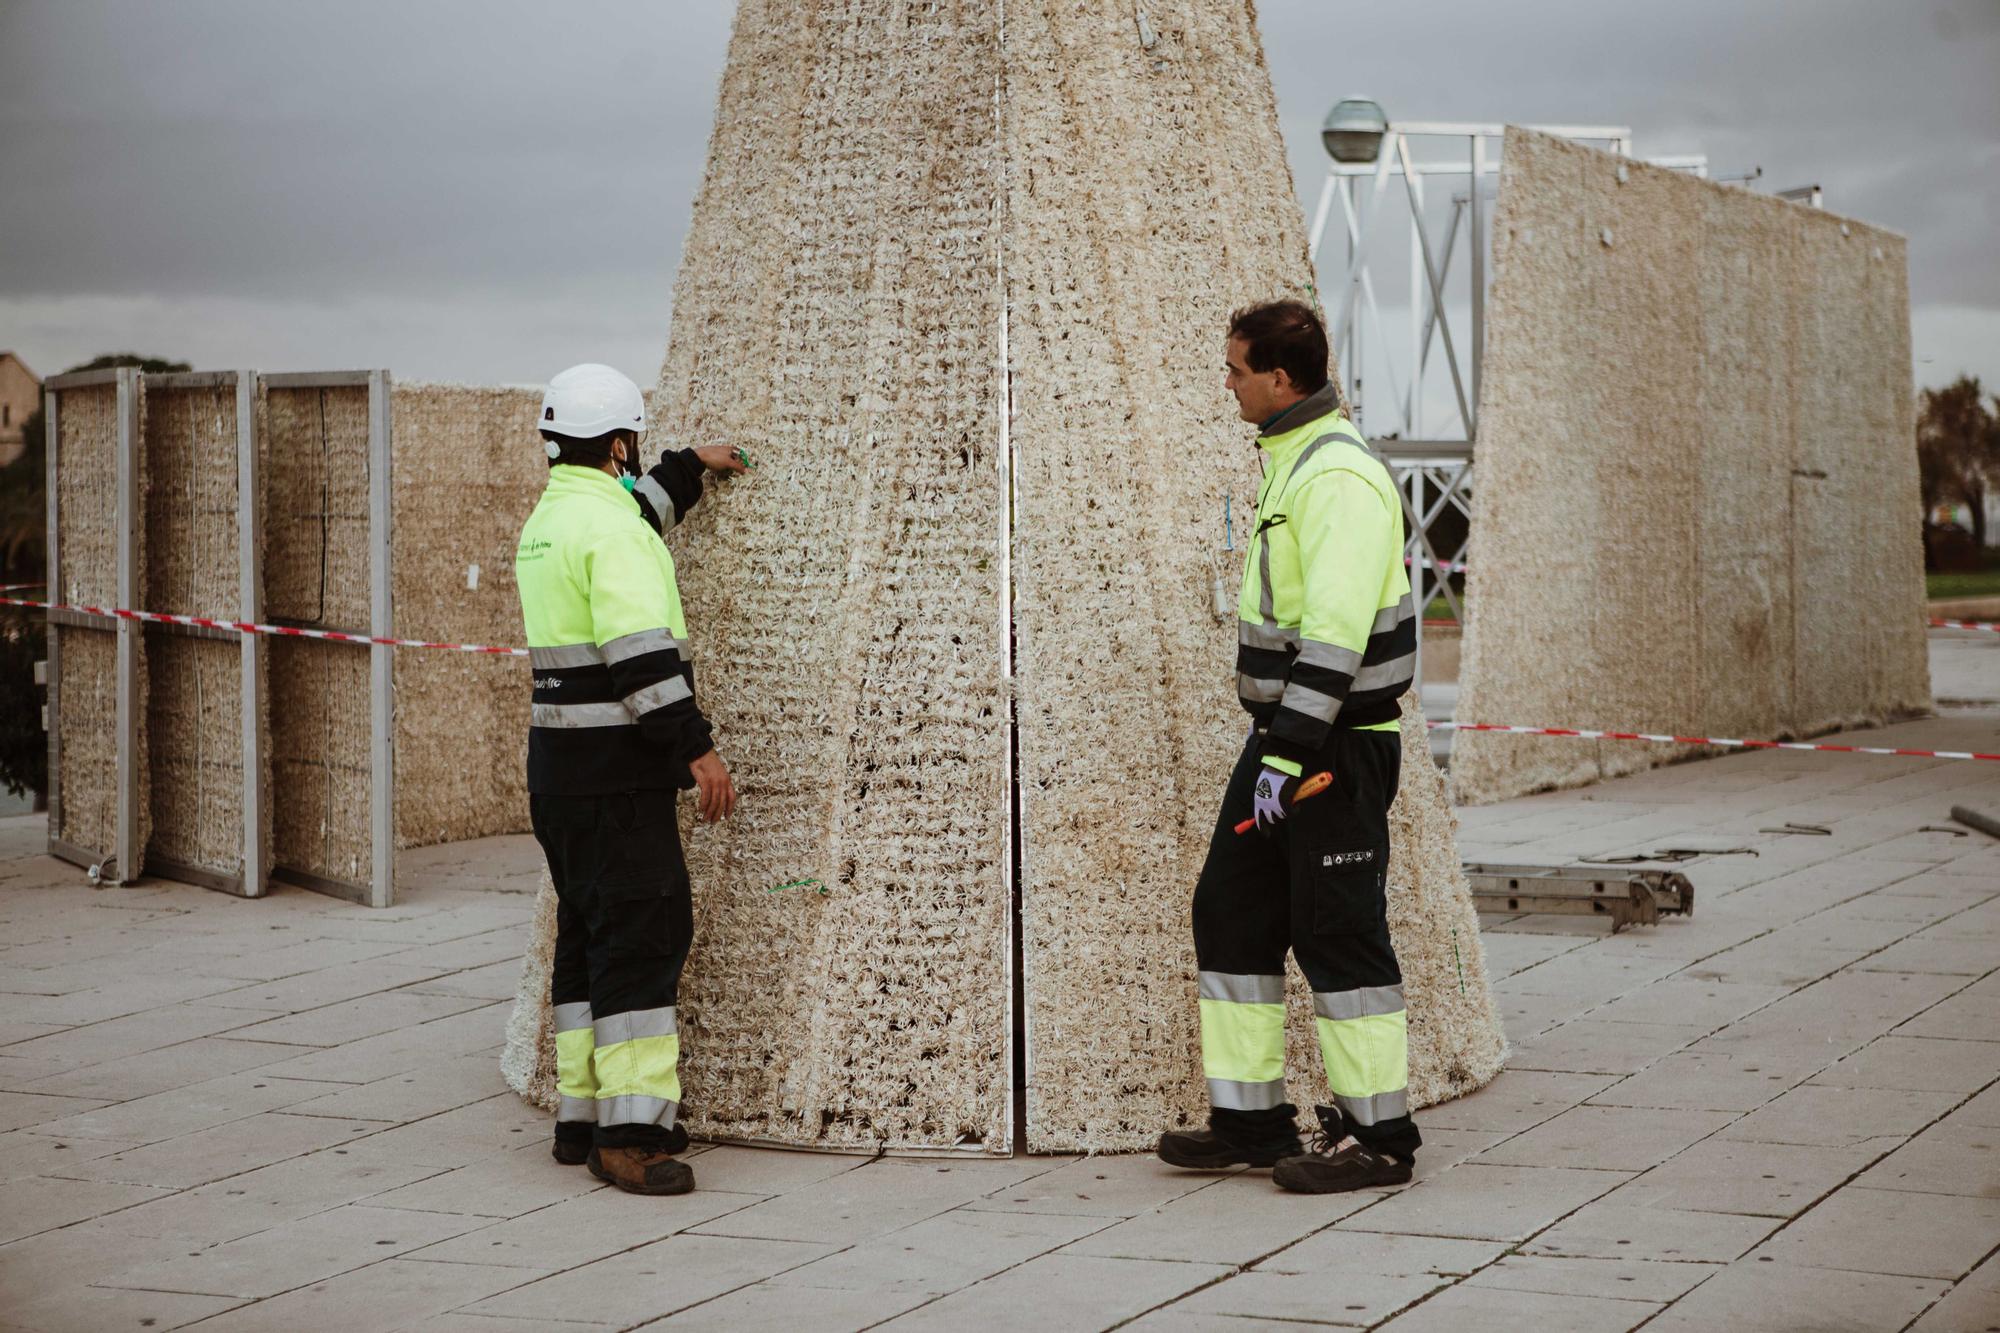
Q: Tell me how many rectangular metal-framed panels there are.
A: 3